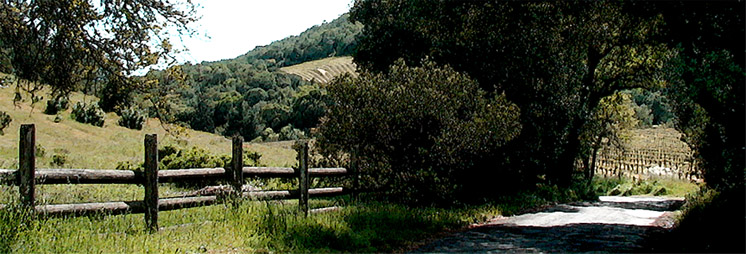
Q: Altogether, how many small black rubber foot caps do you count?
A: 0